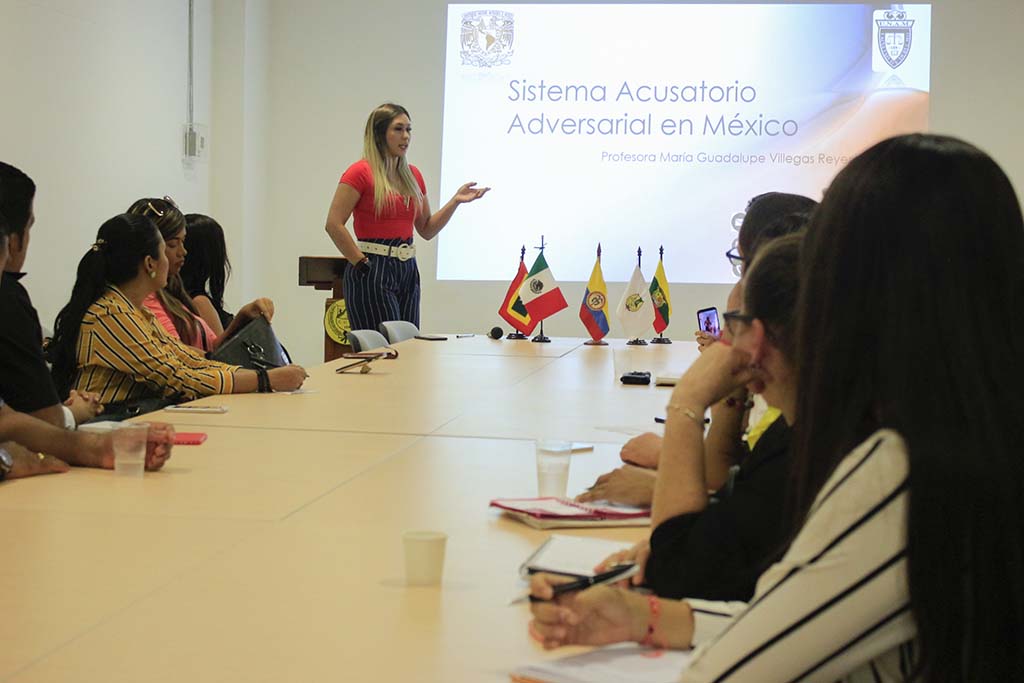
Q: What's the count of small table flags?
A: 5